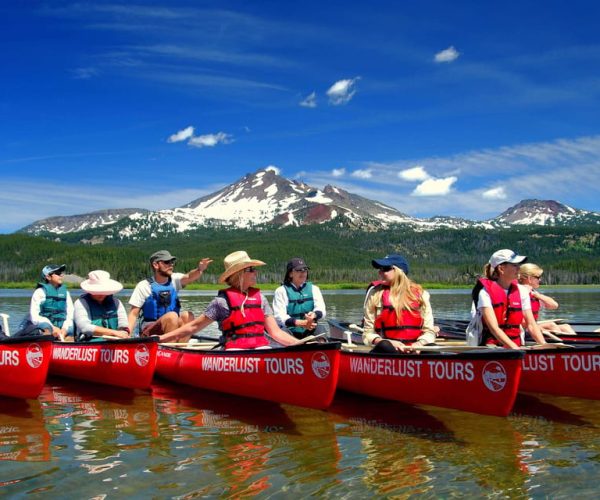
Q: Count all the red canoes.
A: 5